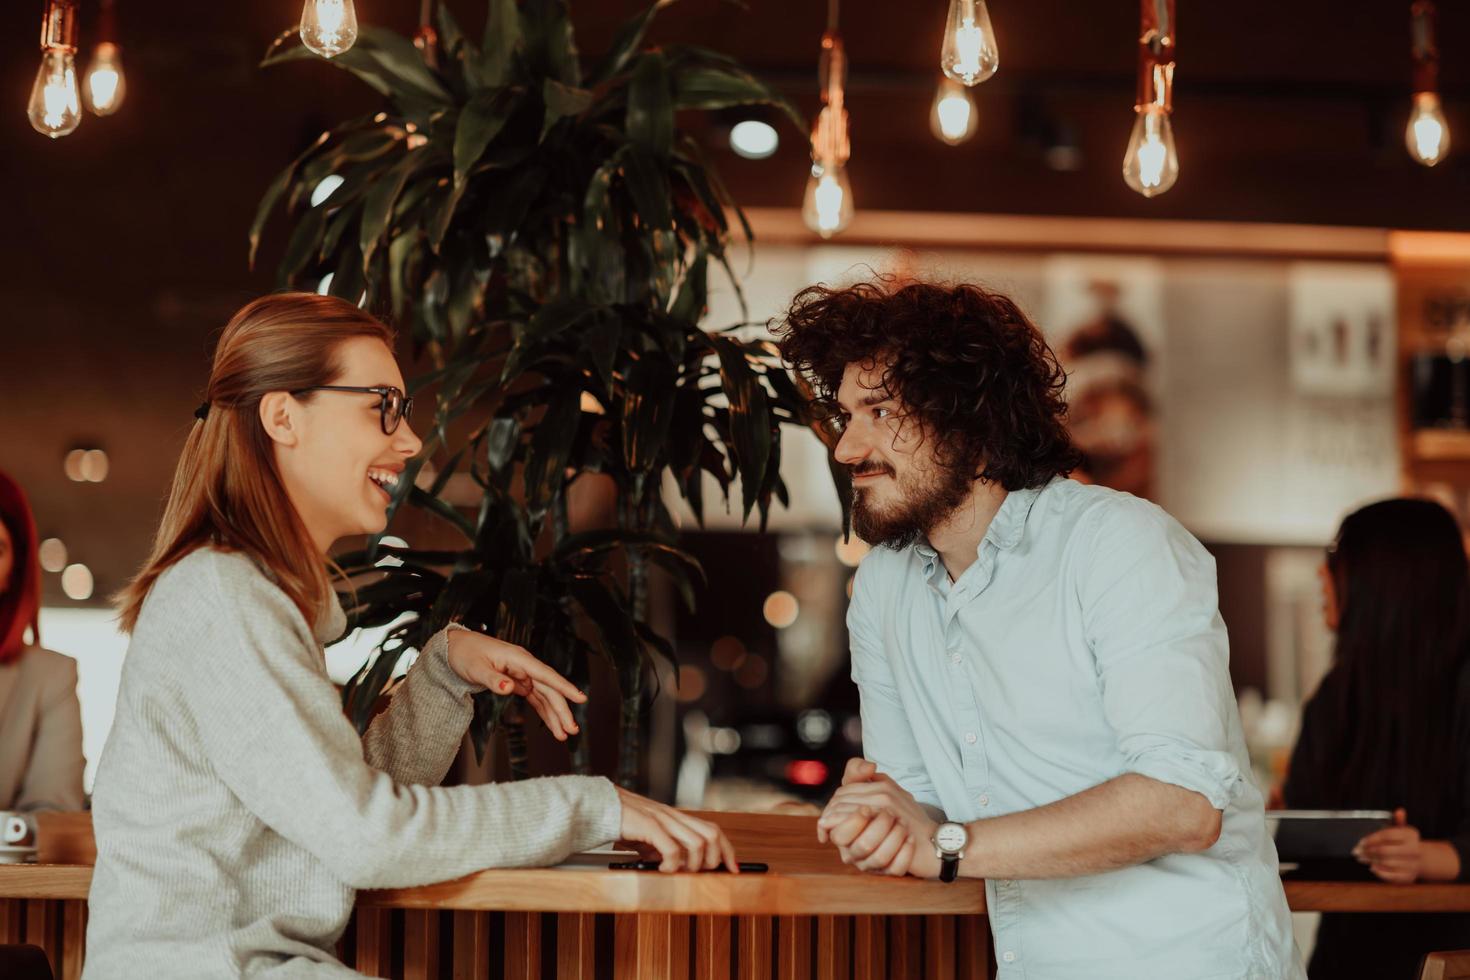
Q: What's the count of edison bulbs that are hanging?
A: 8